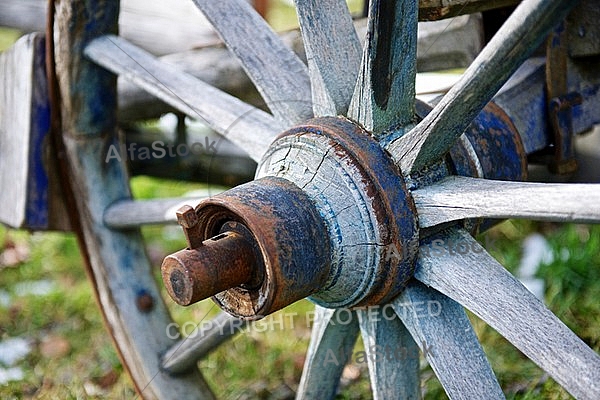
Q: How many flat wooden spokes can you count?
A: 12